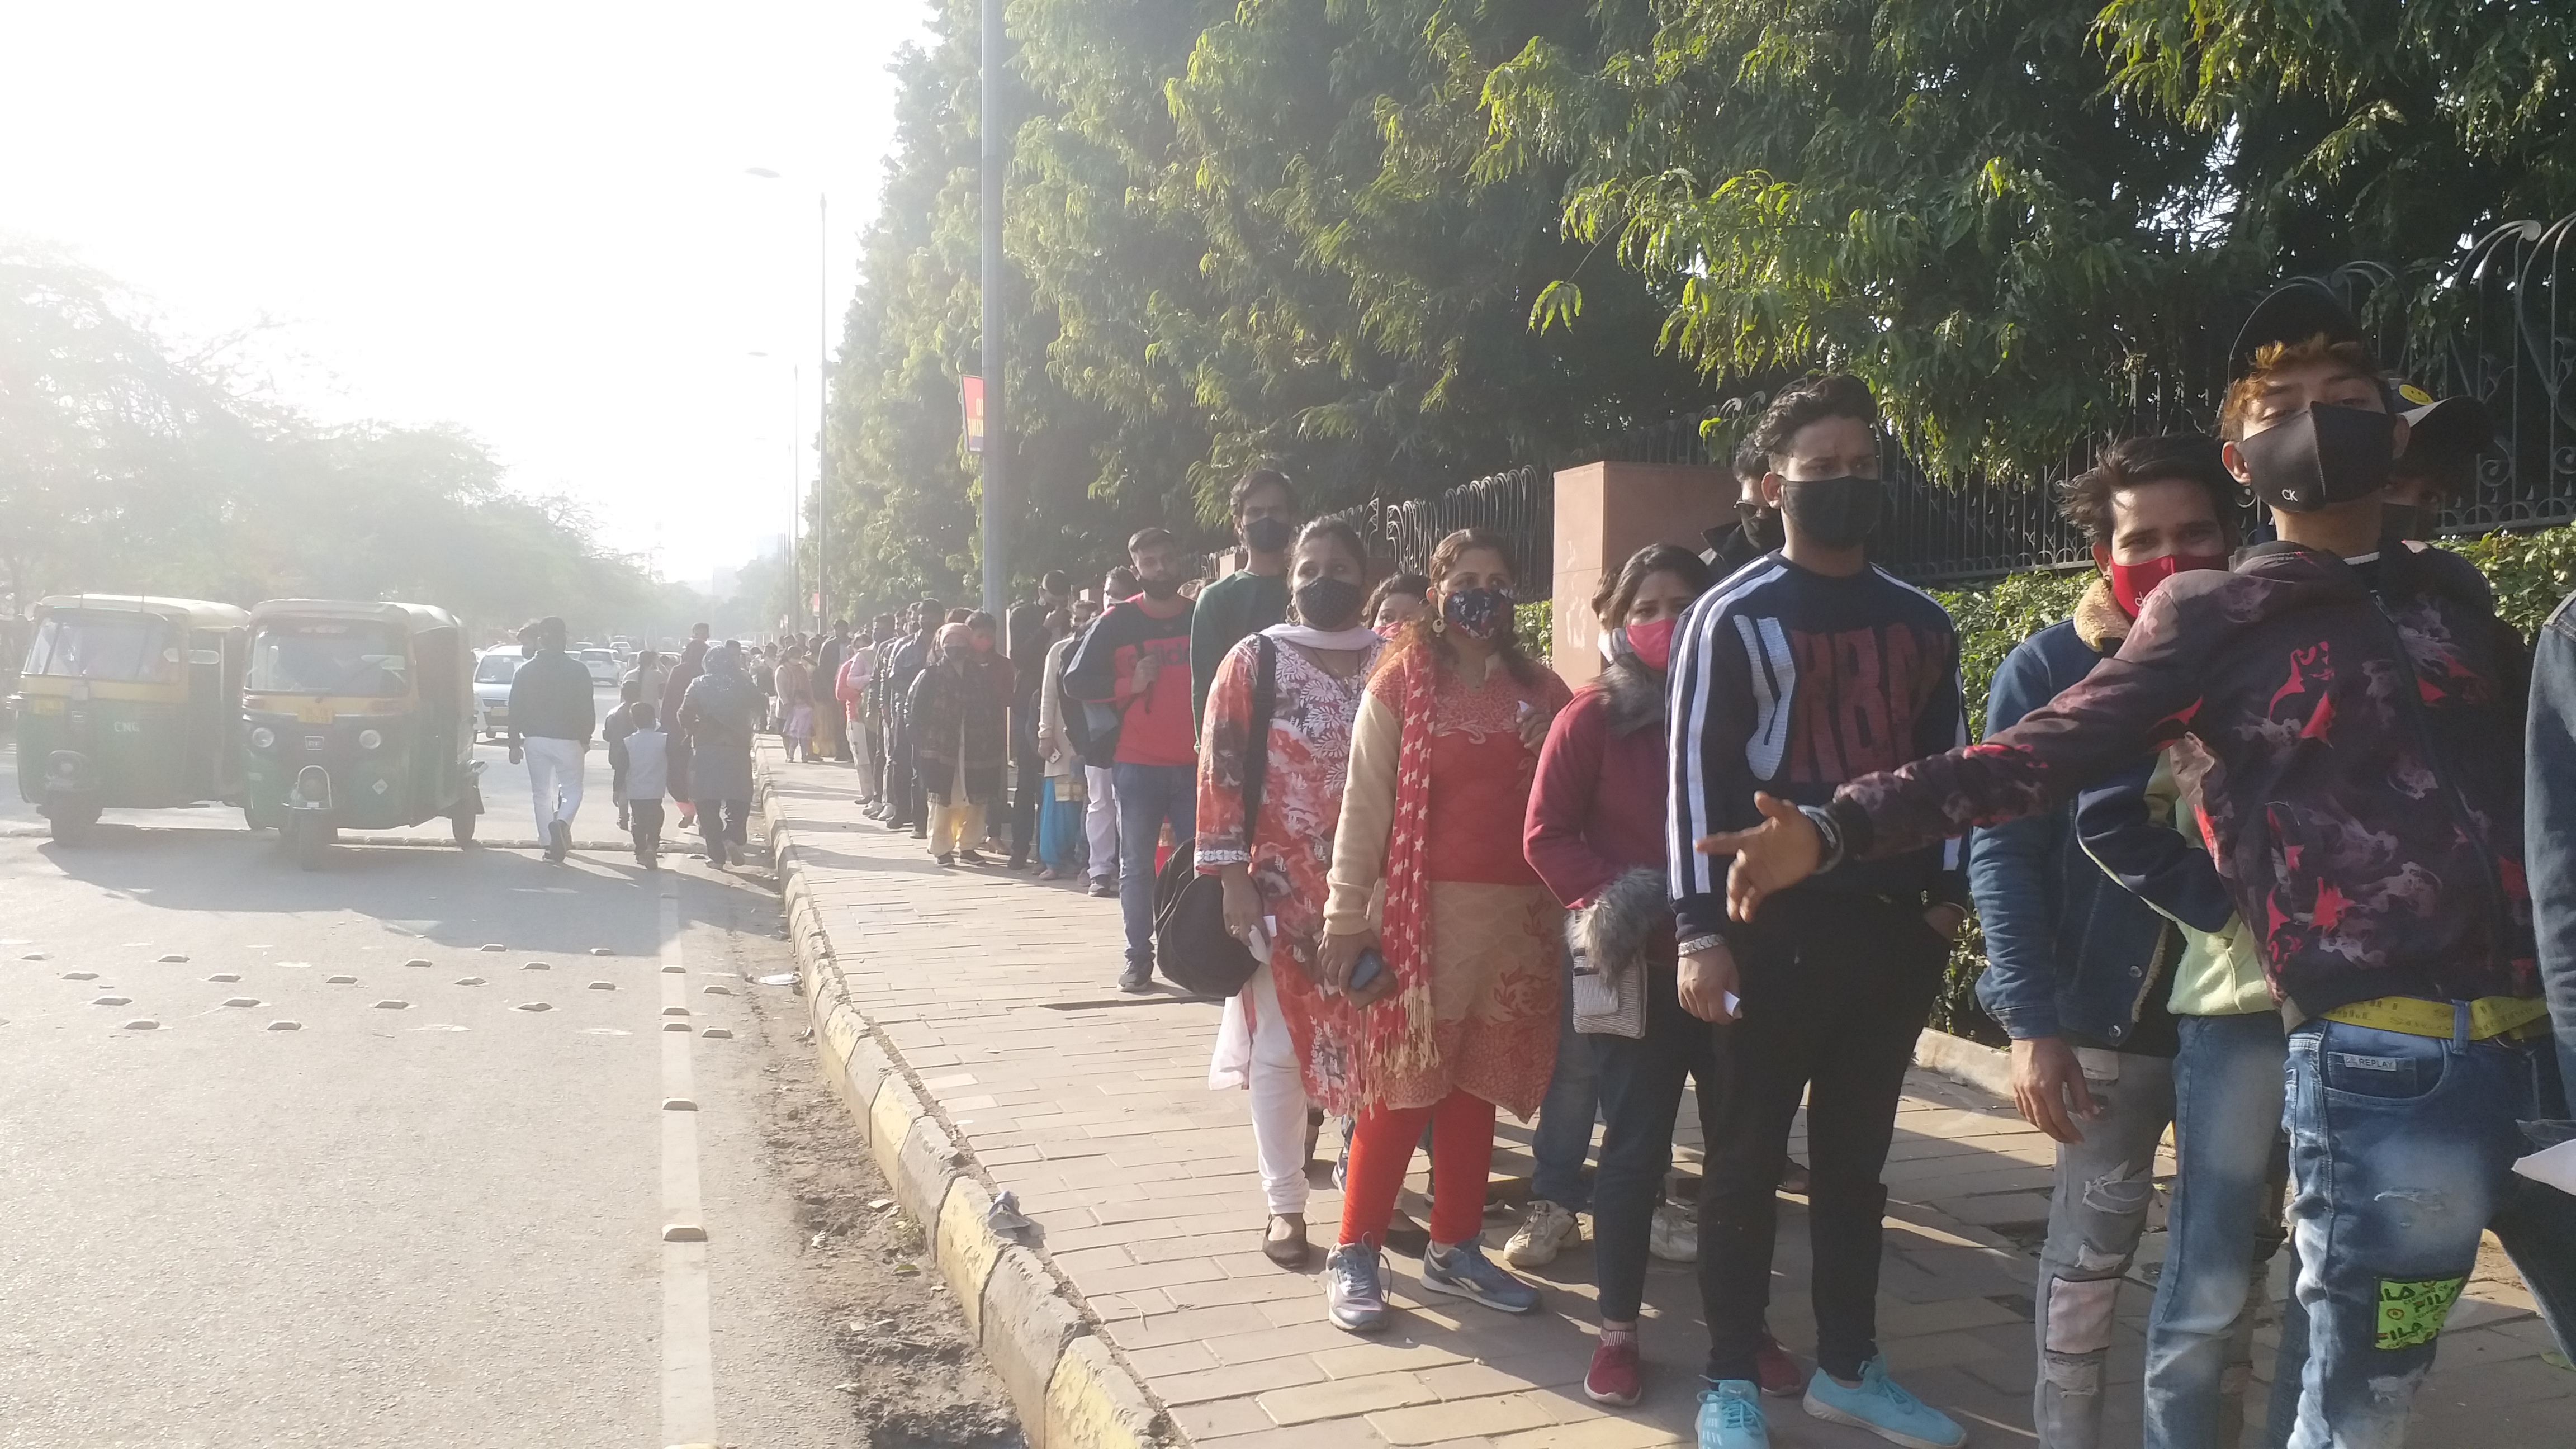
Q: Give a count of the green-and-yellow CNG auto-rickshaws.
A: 2